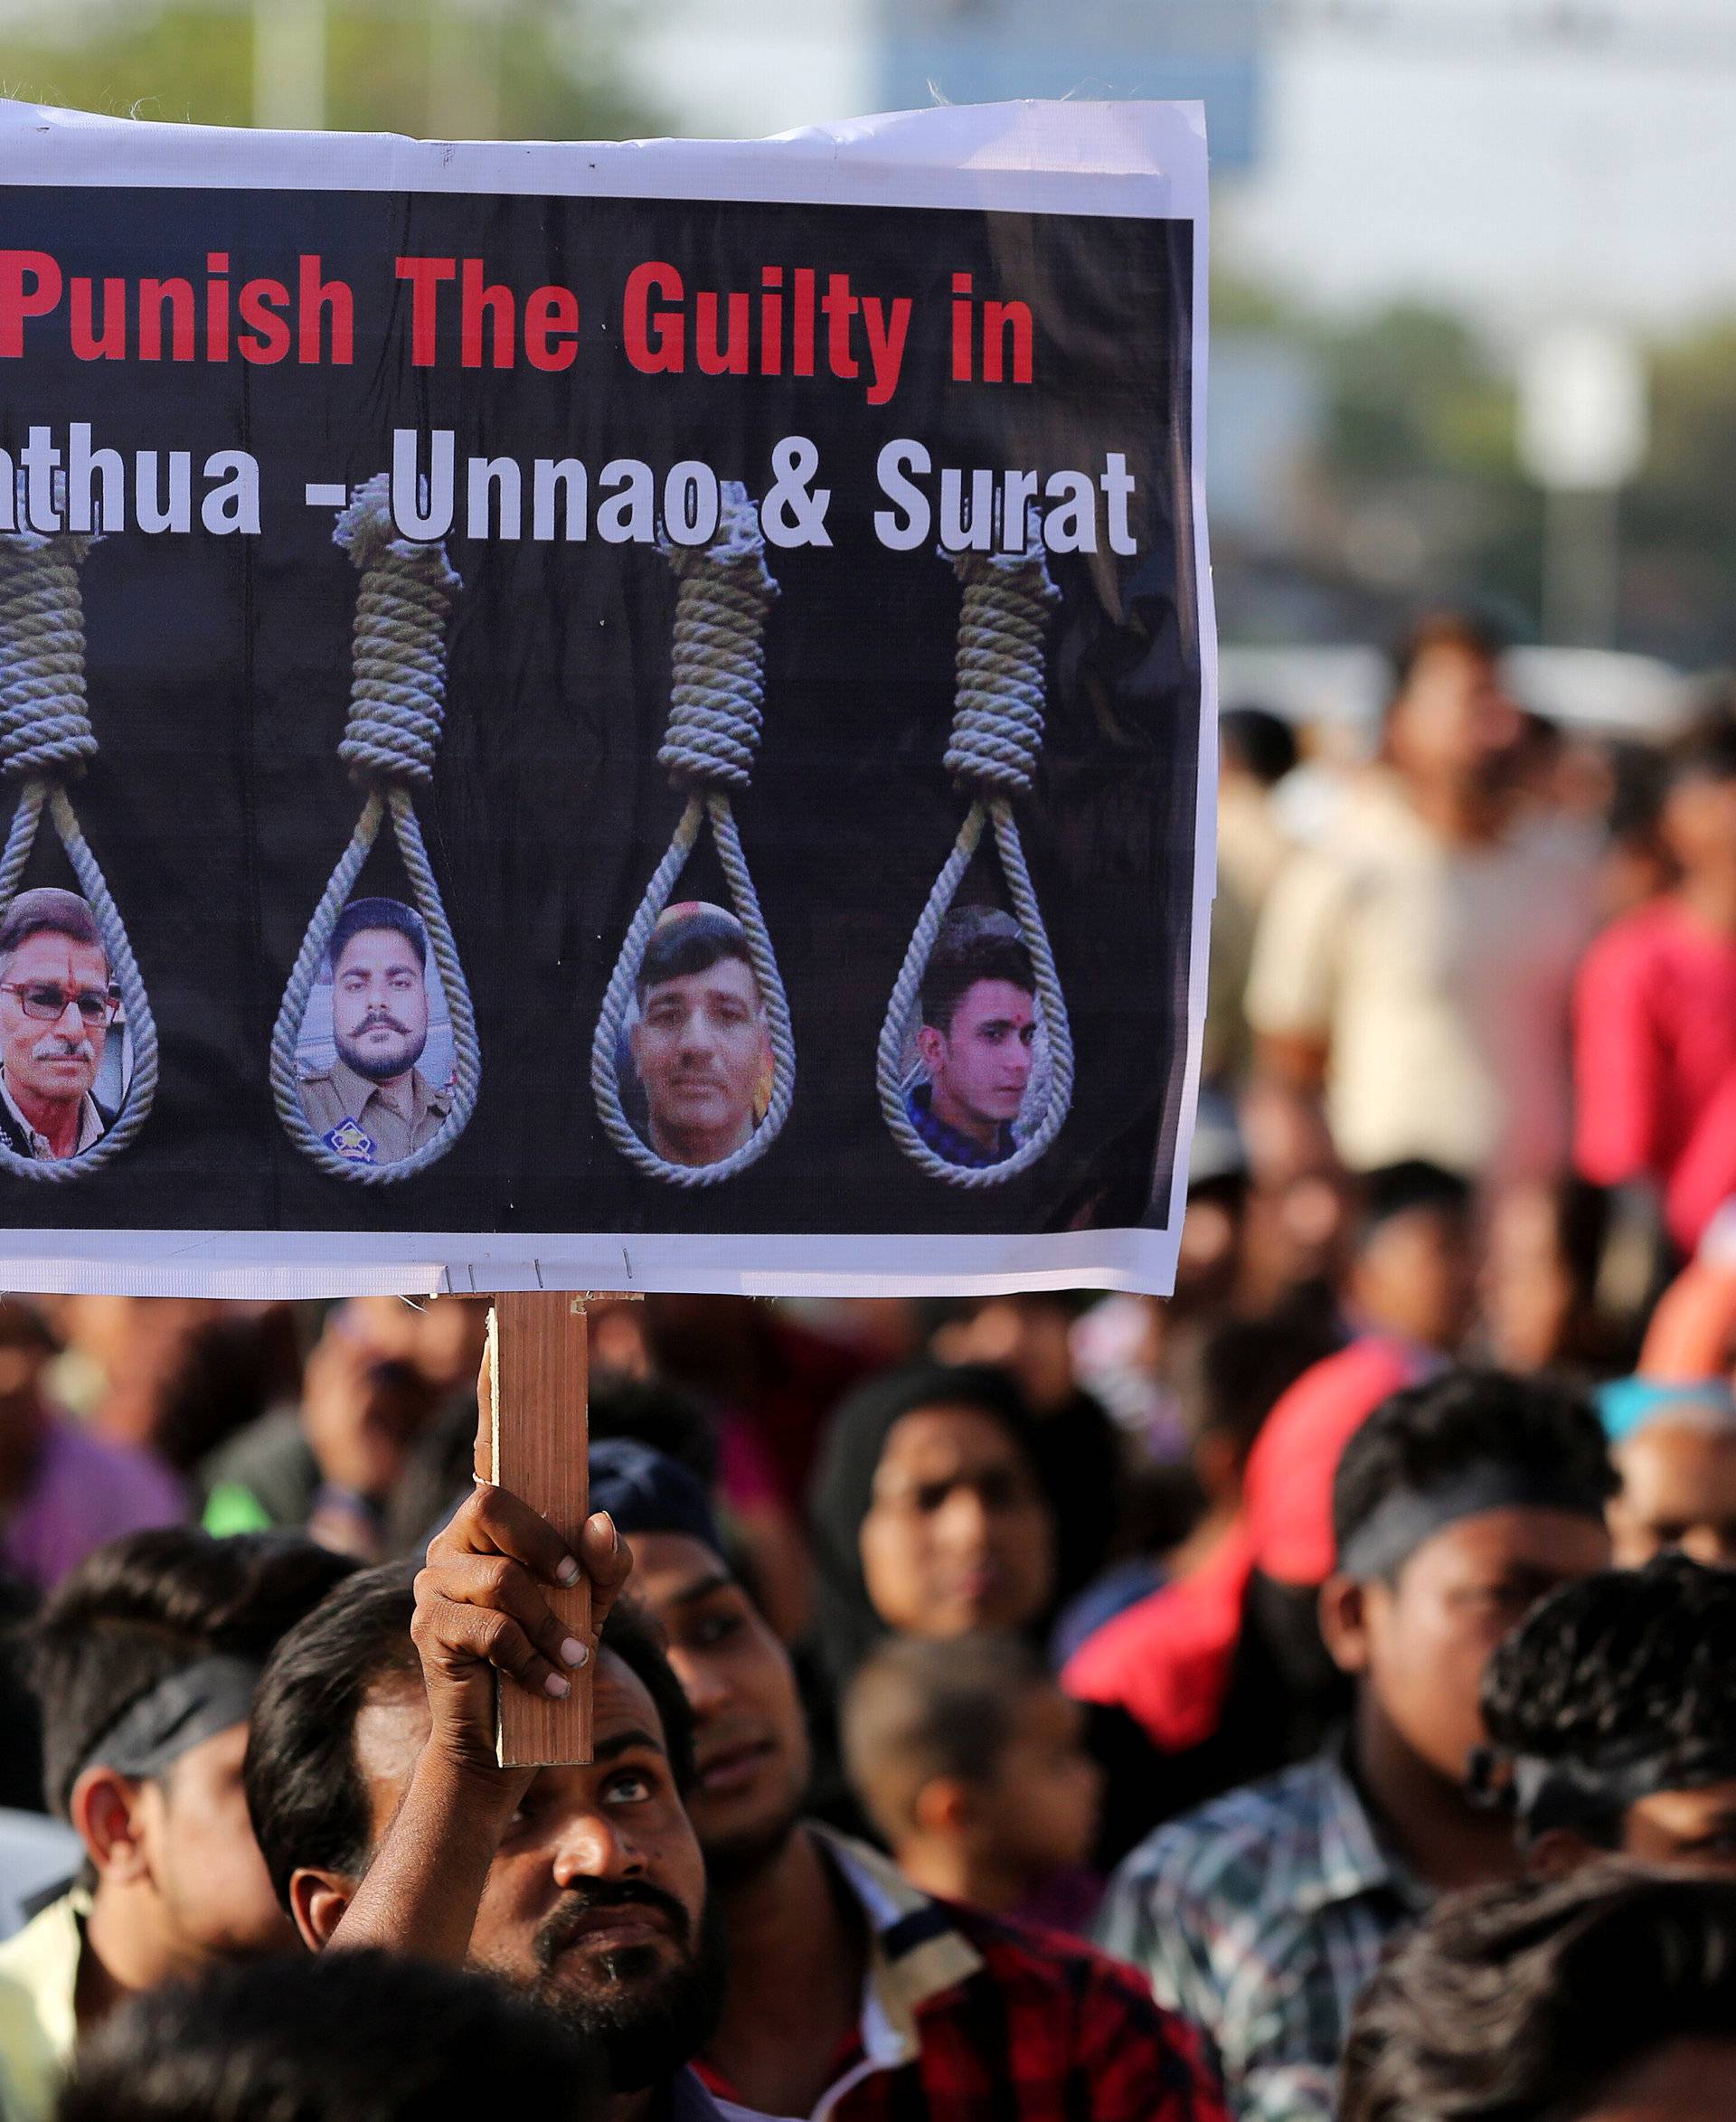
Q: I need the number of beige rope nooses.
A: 4